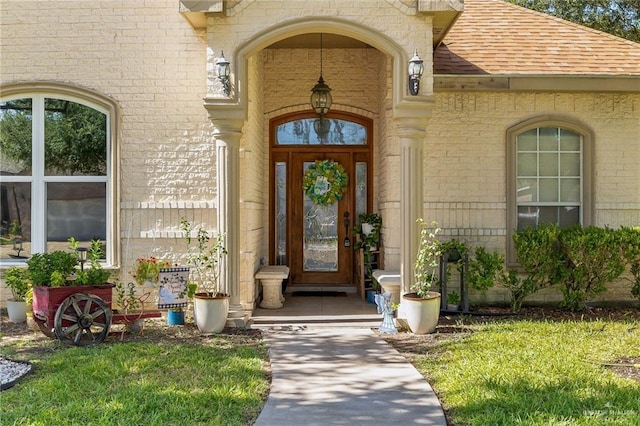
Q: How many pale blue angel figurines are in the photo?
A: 1